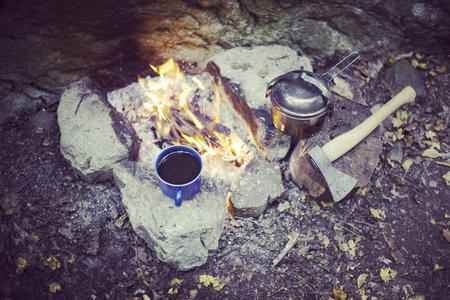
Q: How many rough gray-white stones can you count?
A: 4